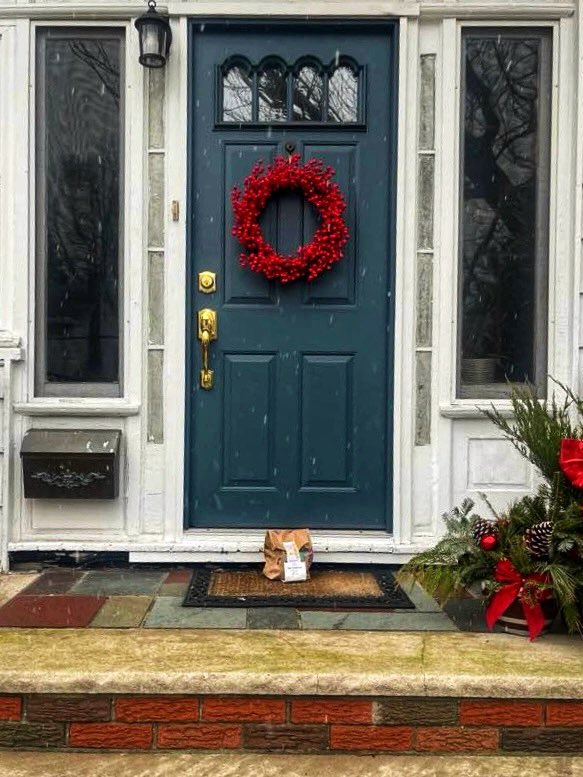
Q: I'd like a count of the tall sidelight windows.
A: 2